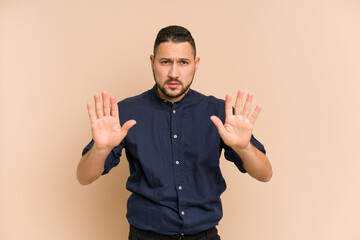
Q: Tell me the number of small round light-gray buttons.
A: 5